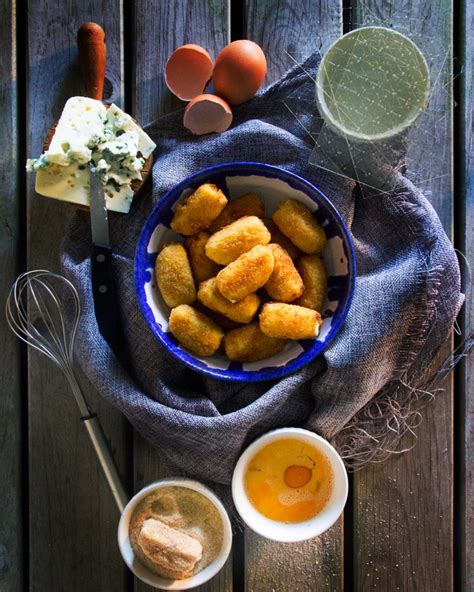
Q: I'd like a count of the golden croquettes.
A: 14